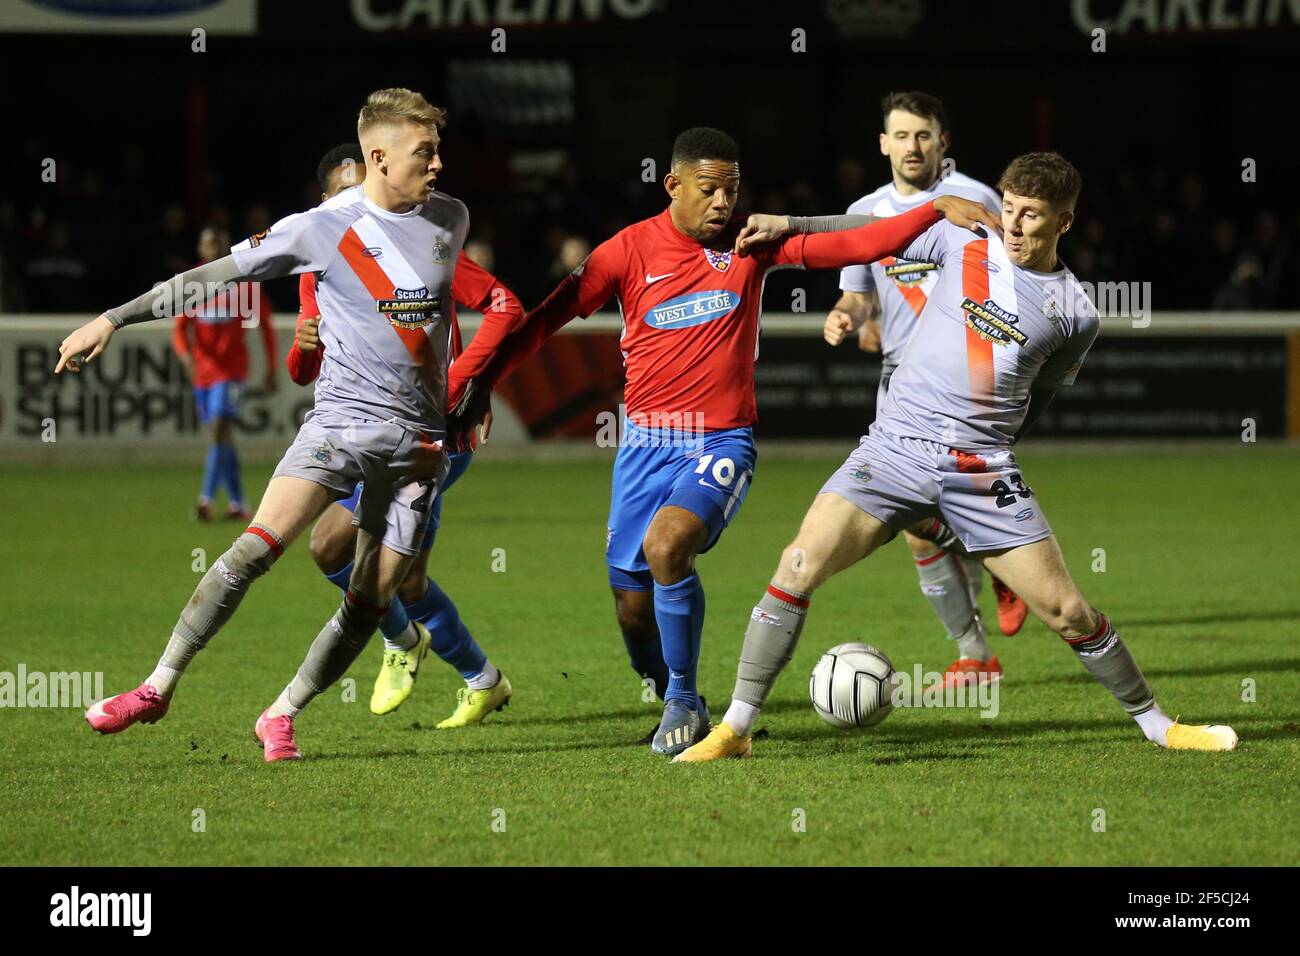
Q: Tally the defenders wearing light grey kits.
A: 3